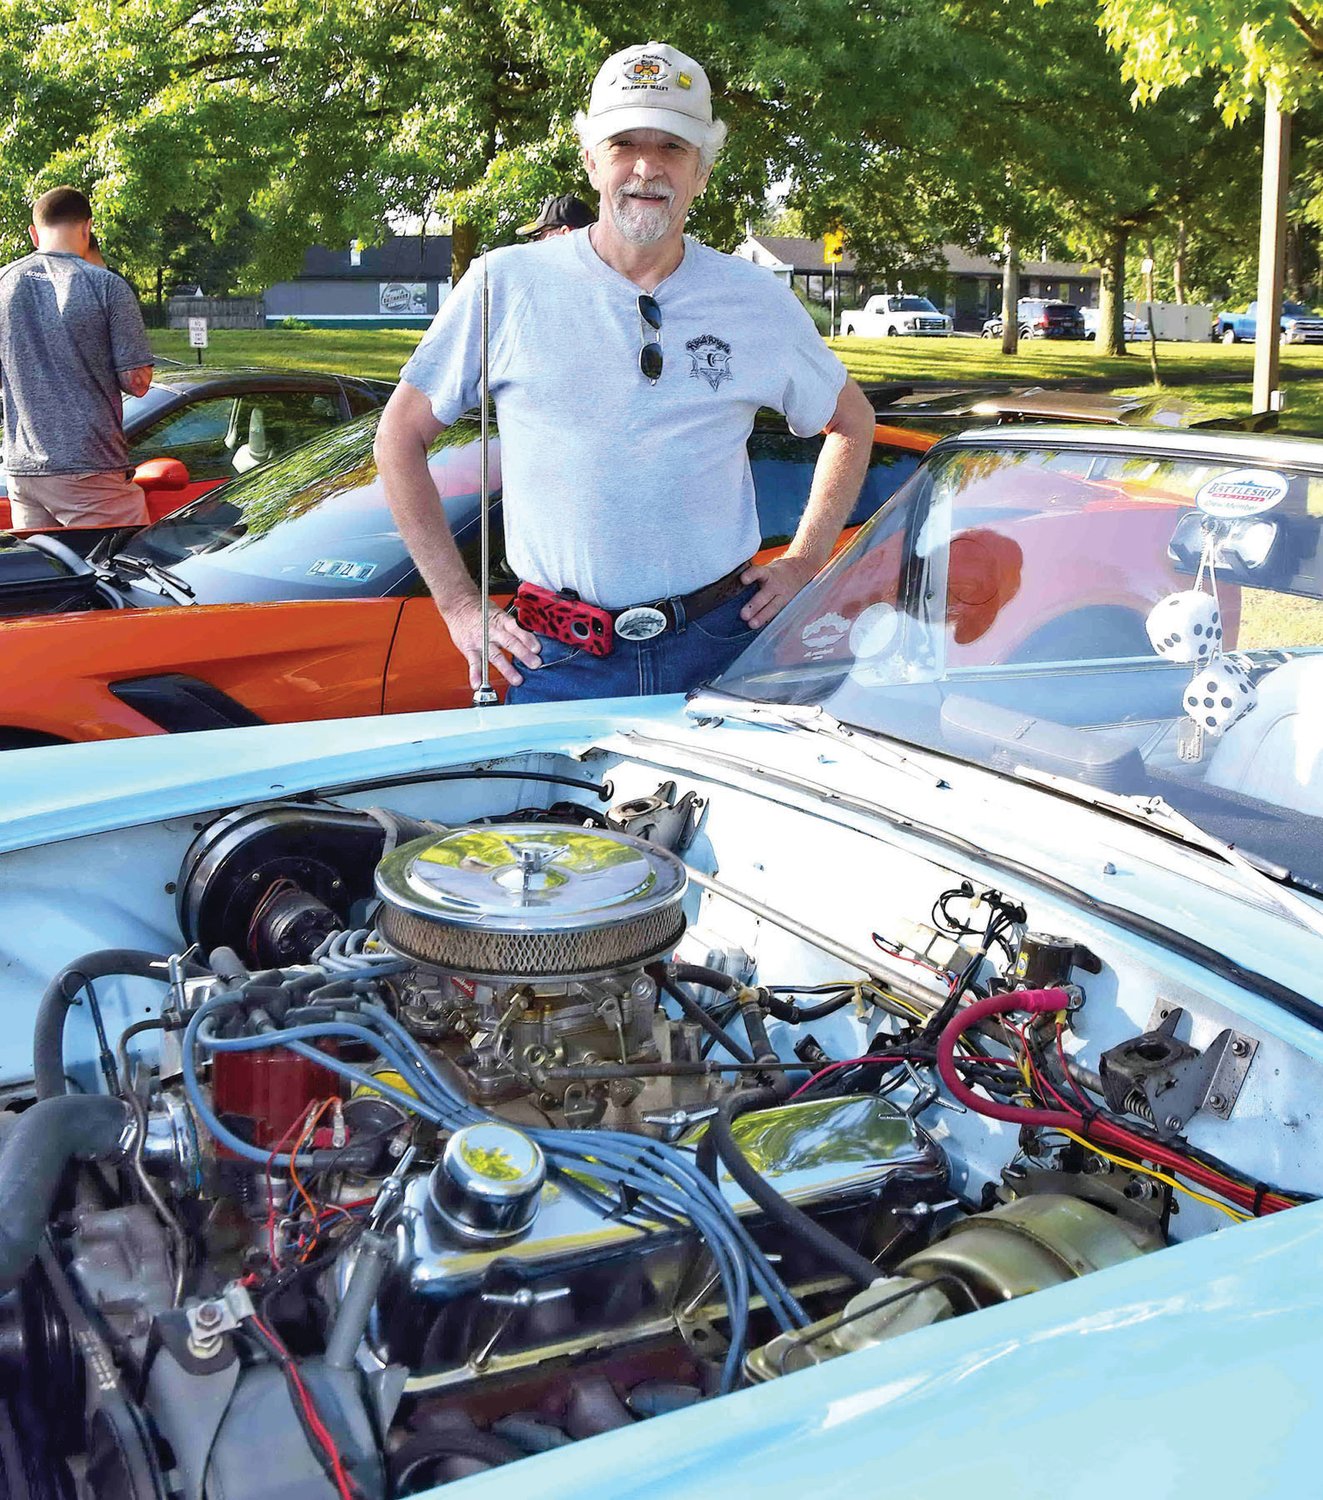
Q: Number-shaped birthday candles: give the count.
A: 0